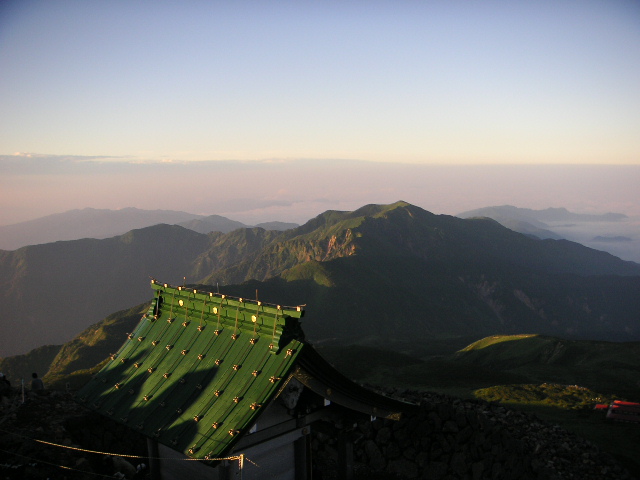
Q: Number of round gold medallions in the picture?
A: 3